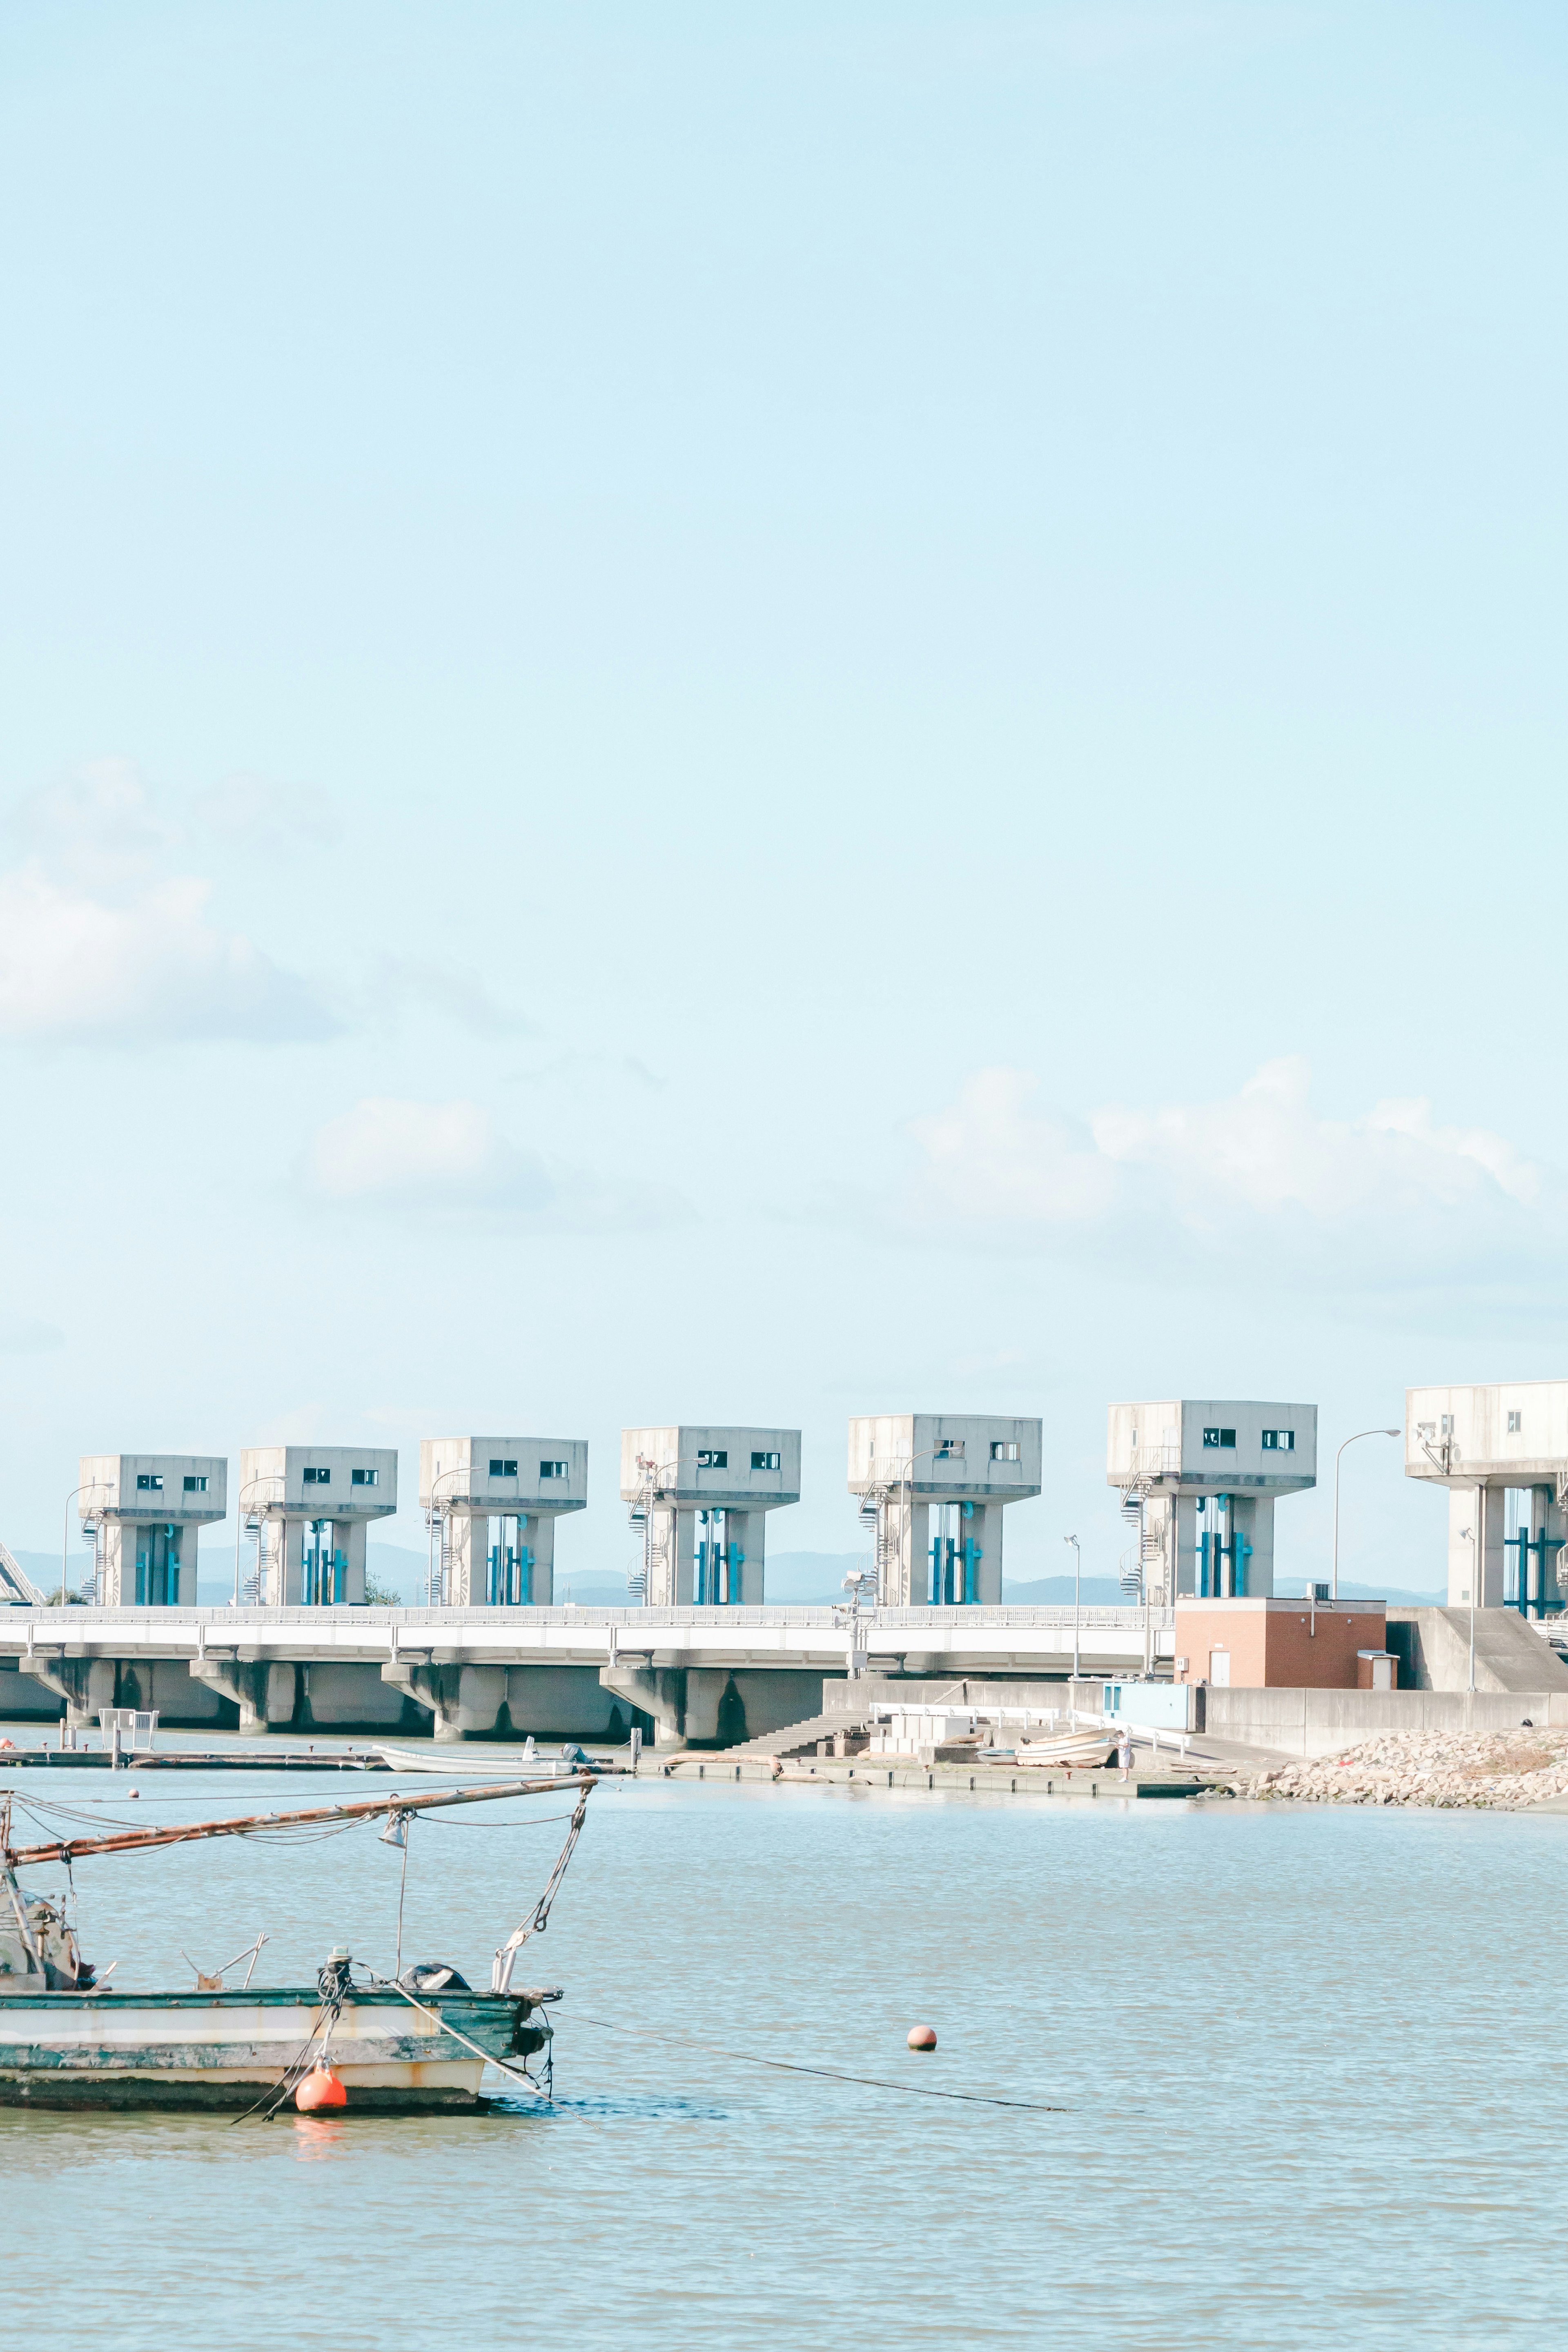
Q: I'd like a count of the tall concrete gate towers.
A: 7